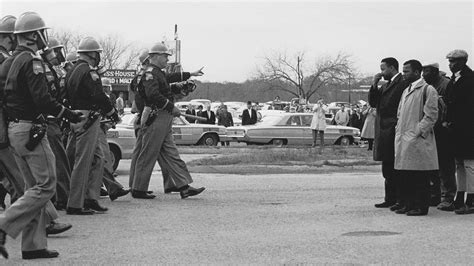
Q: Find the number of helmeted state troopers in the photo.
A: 8